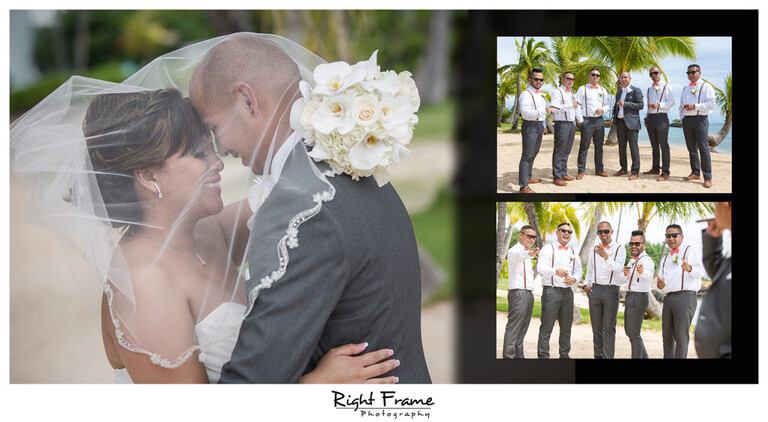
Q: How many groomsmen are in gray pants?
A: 5